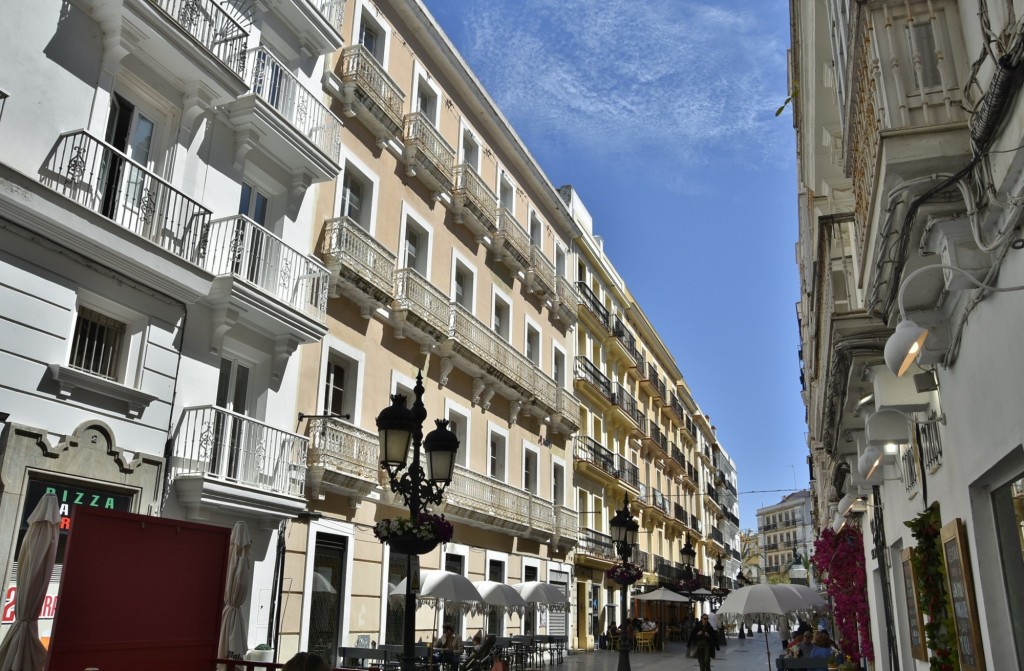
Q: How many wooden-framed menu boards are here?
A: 2